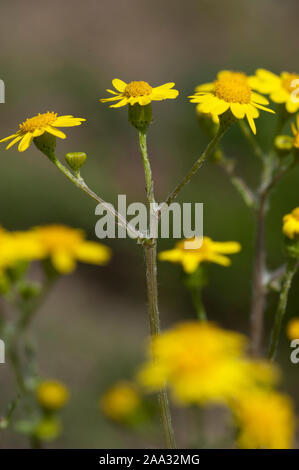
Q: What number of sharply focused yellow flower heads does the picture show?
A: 3